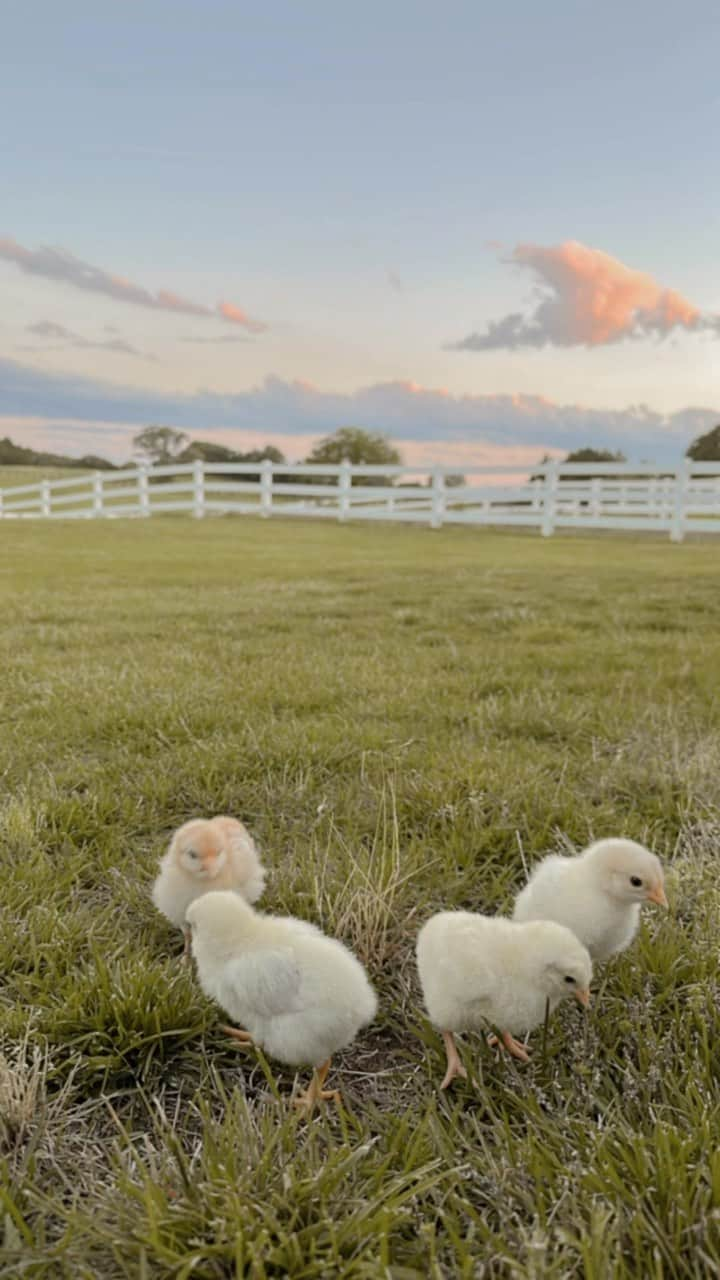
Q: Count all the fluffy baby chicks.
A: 4